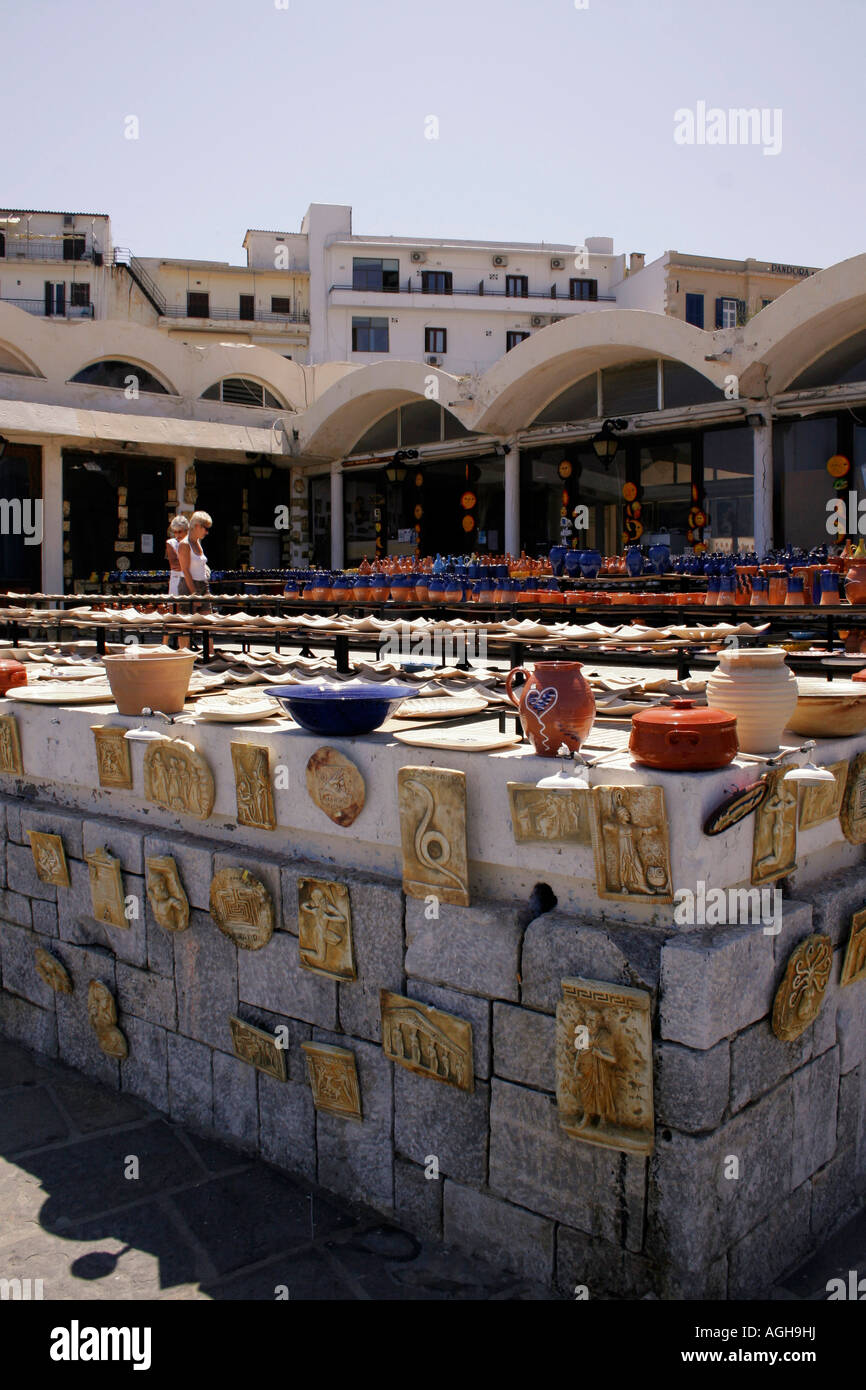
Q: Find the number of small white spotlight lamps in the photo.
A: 3